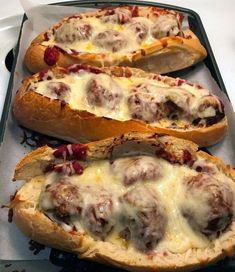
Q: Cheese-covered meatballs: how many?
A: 15